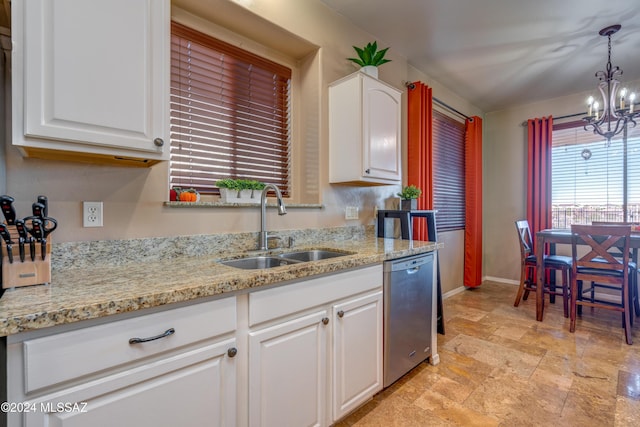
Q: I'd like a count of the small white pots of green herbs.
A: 3